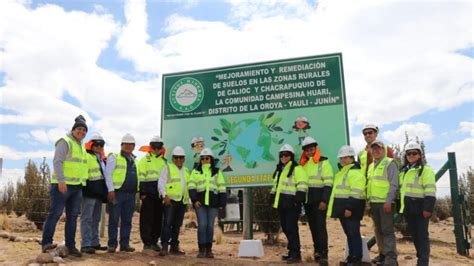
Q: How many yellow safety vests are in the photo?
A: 12